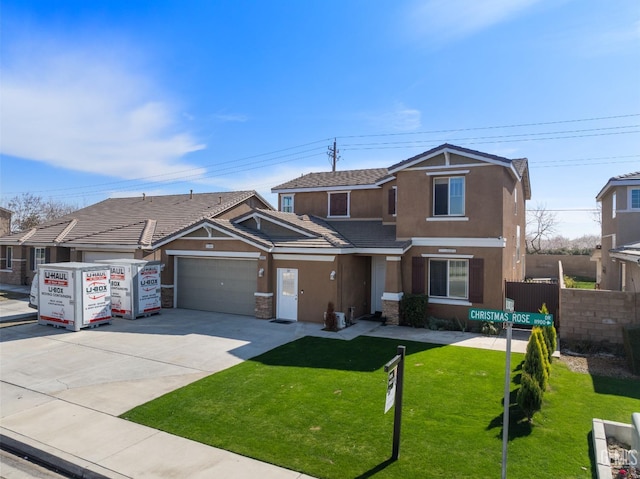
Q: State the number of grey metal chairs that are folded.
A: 0